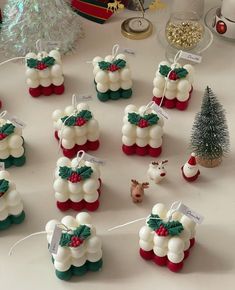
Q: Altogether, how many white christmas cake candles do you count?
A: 10